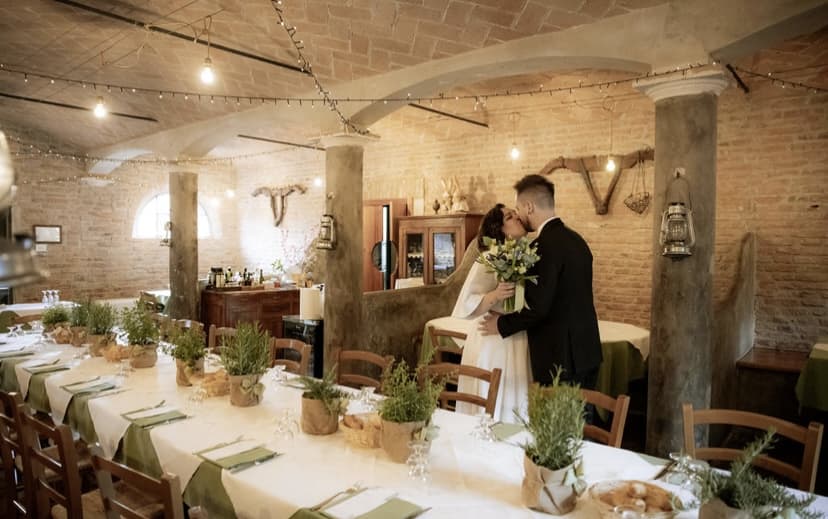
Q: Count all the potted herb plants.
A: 10